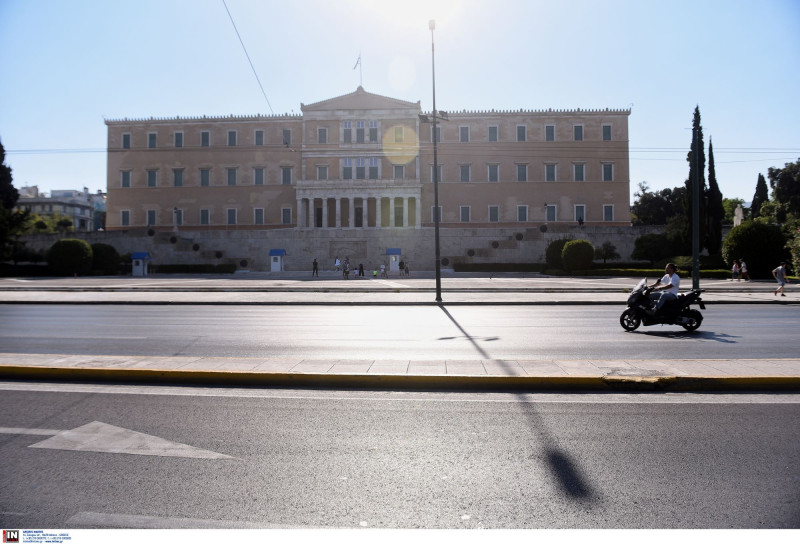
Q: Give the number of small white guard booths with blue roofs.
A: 3